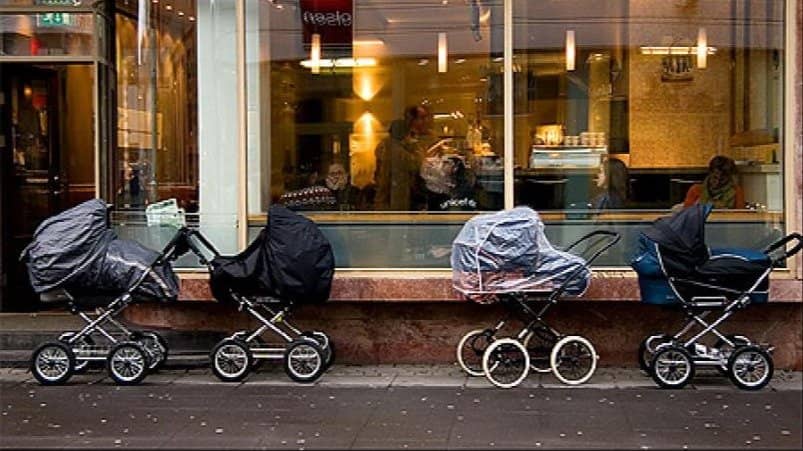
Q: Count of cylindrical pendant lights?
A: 4